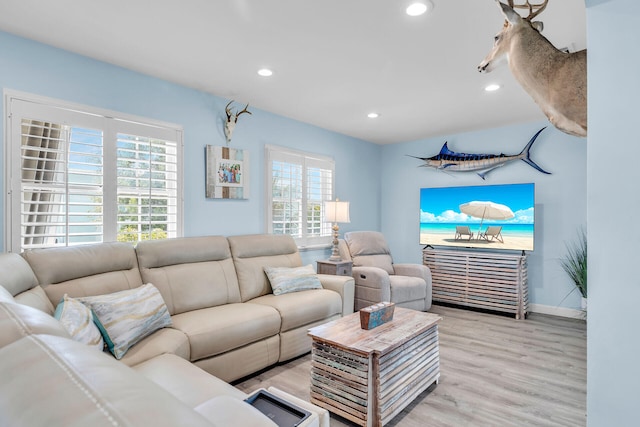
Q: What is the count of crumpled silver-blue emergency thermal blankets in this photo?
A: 0